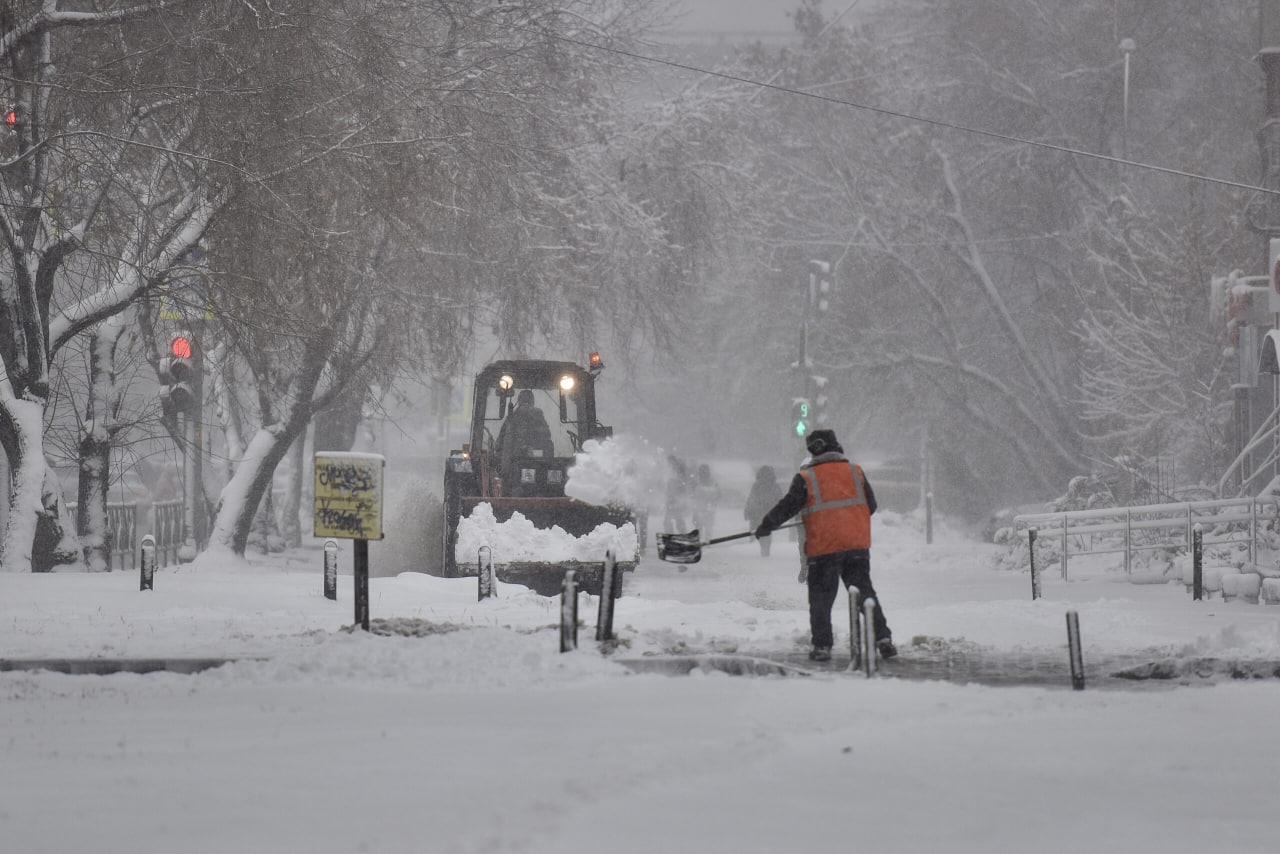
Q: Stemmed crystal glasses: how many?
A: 0